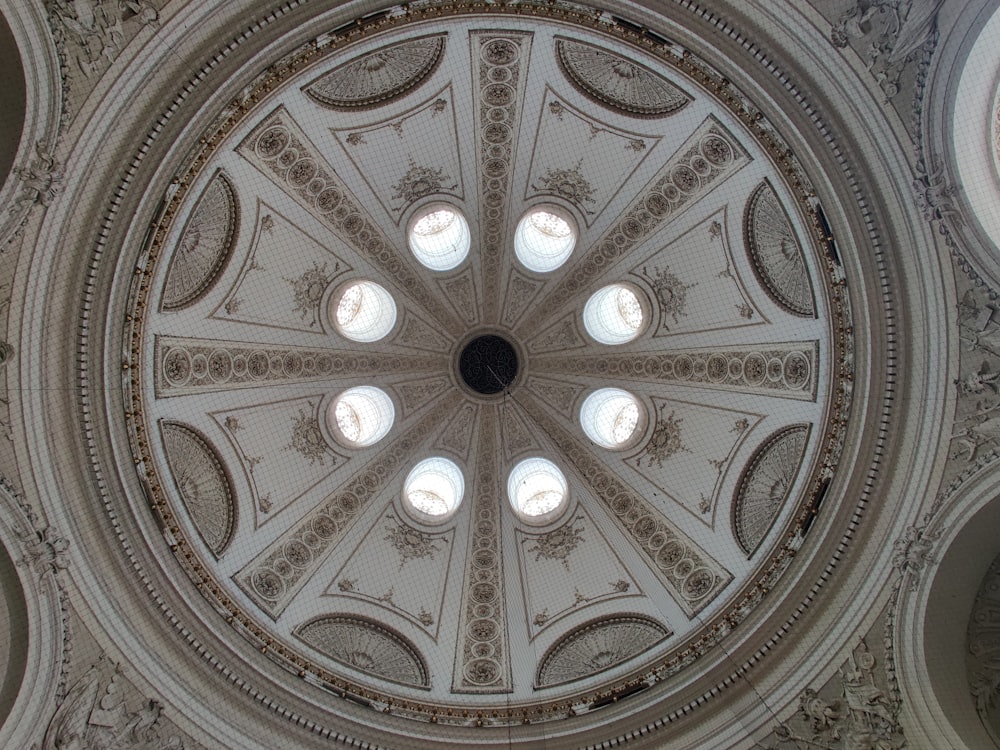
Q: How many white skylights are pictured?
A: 8